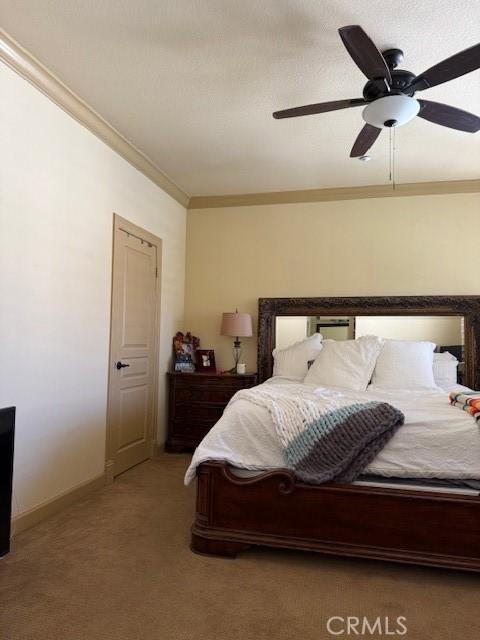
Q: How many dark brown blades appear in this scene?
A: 5